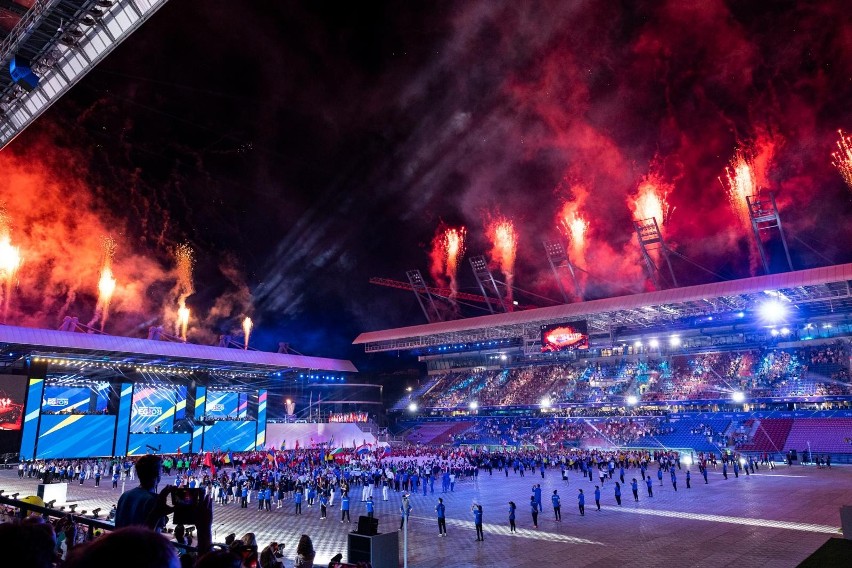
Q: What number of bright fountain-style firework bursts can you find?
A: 10